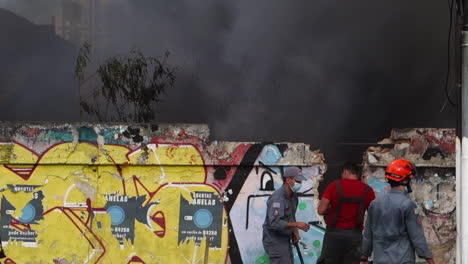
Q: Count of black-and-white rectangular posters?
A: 3